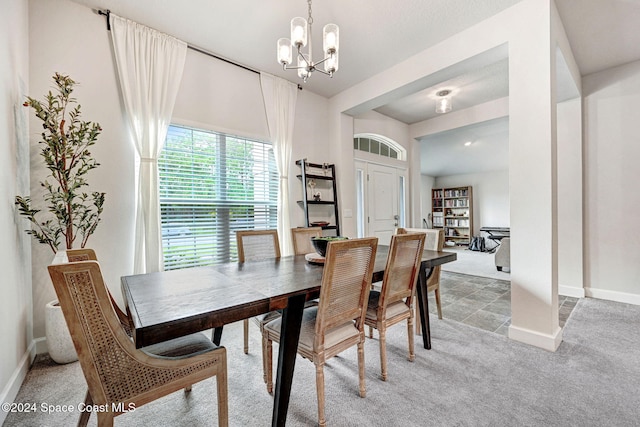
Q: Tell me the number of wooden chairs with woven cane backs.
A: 6